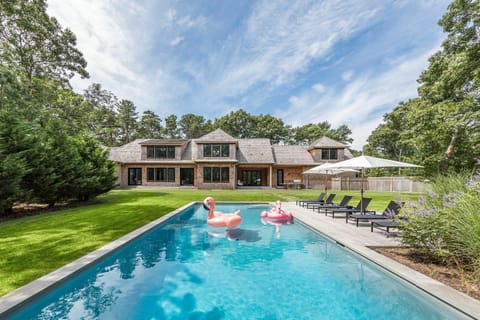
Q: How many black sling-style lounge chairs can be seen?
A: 6